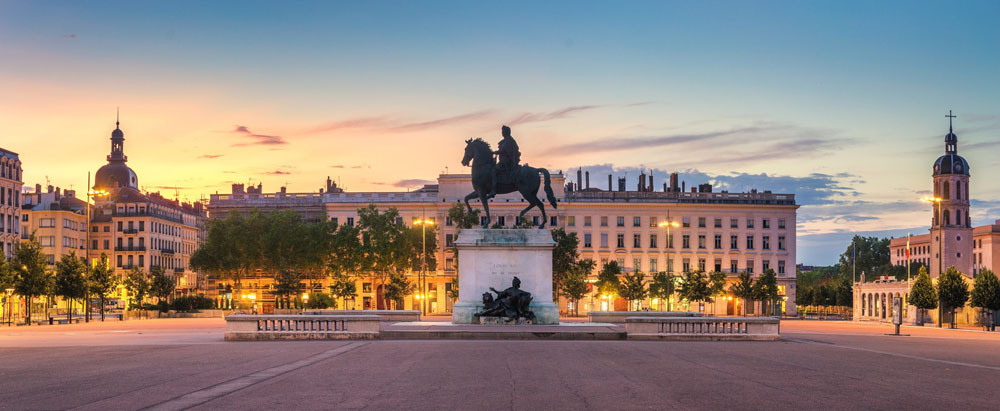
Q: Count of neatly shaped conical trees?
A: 3